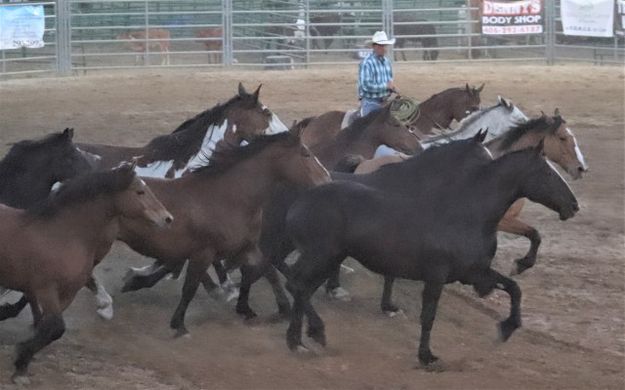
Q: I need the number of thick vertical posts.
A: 4